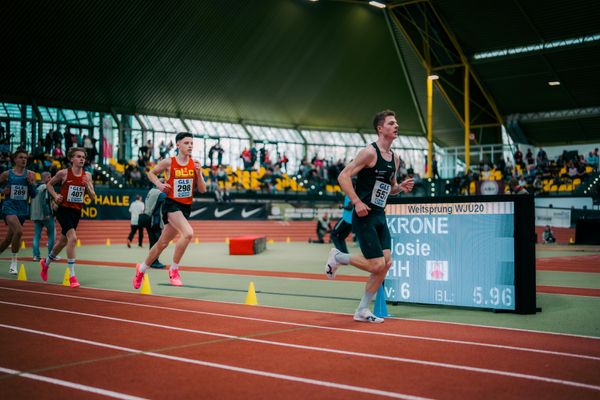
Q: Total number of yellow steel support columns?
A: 2